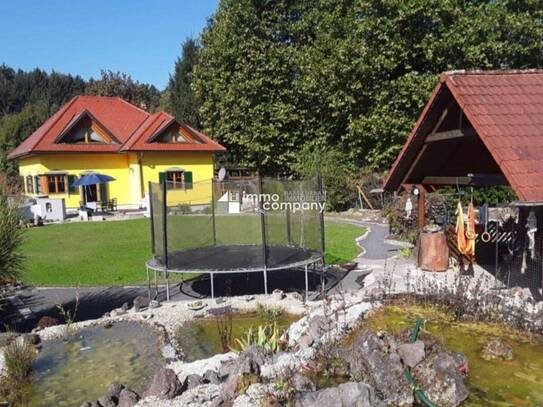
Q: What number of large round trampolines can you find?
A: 1